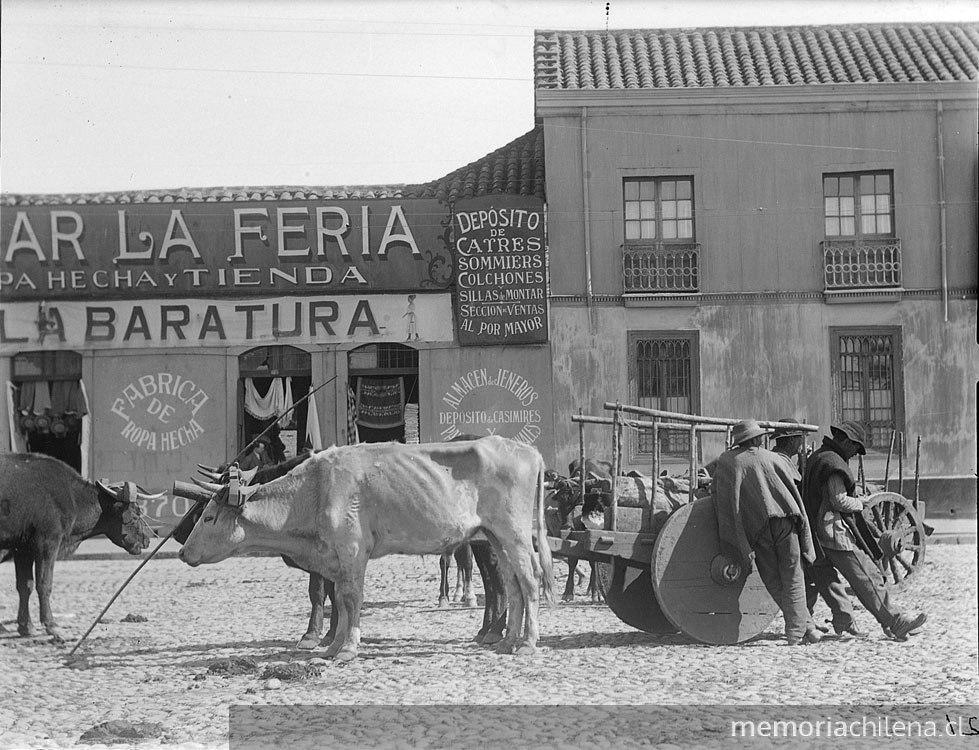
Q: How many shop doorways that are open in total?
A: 3